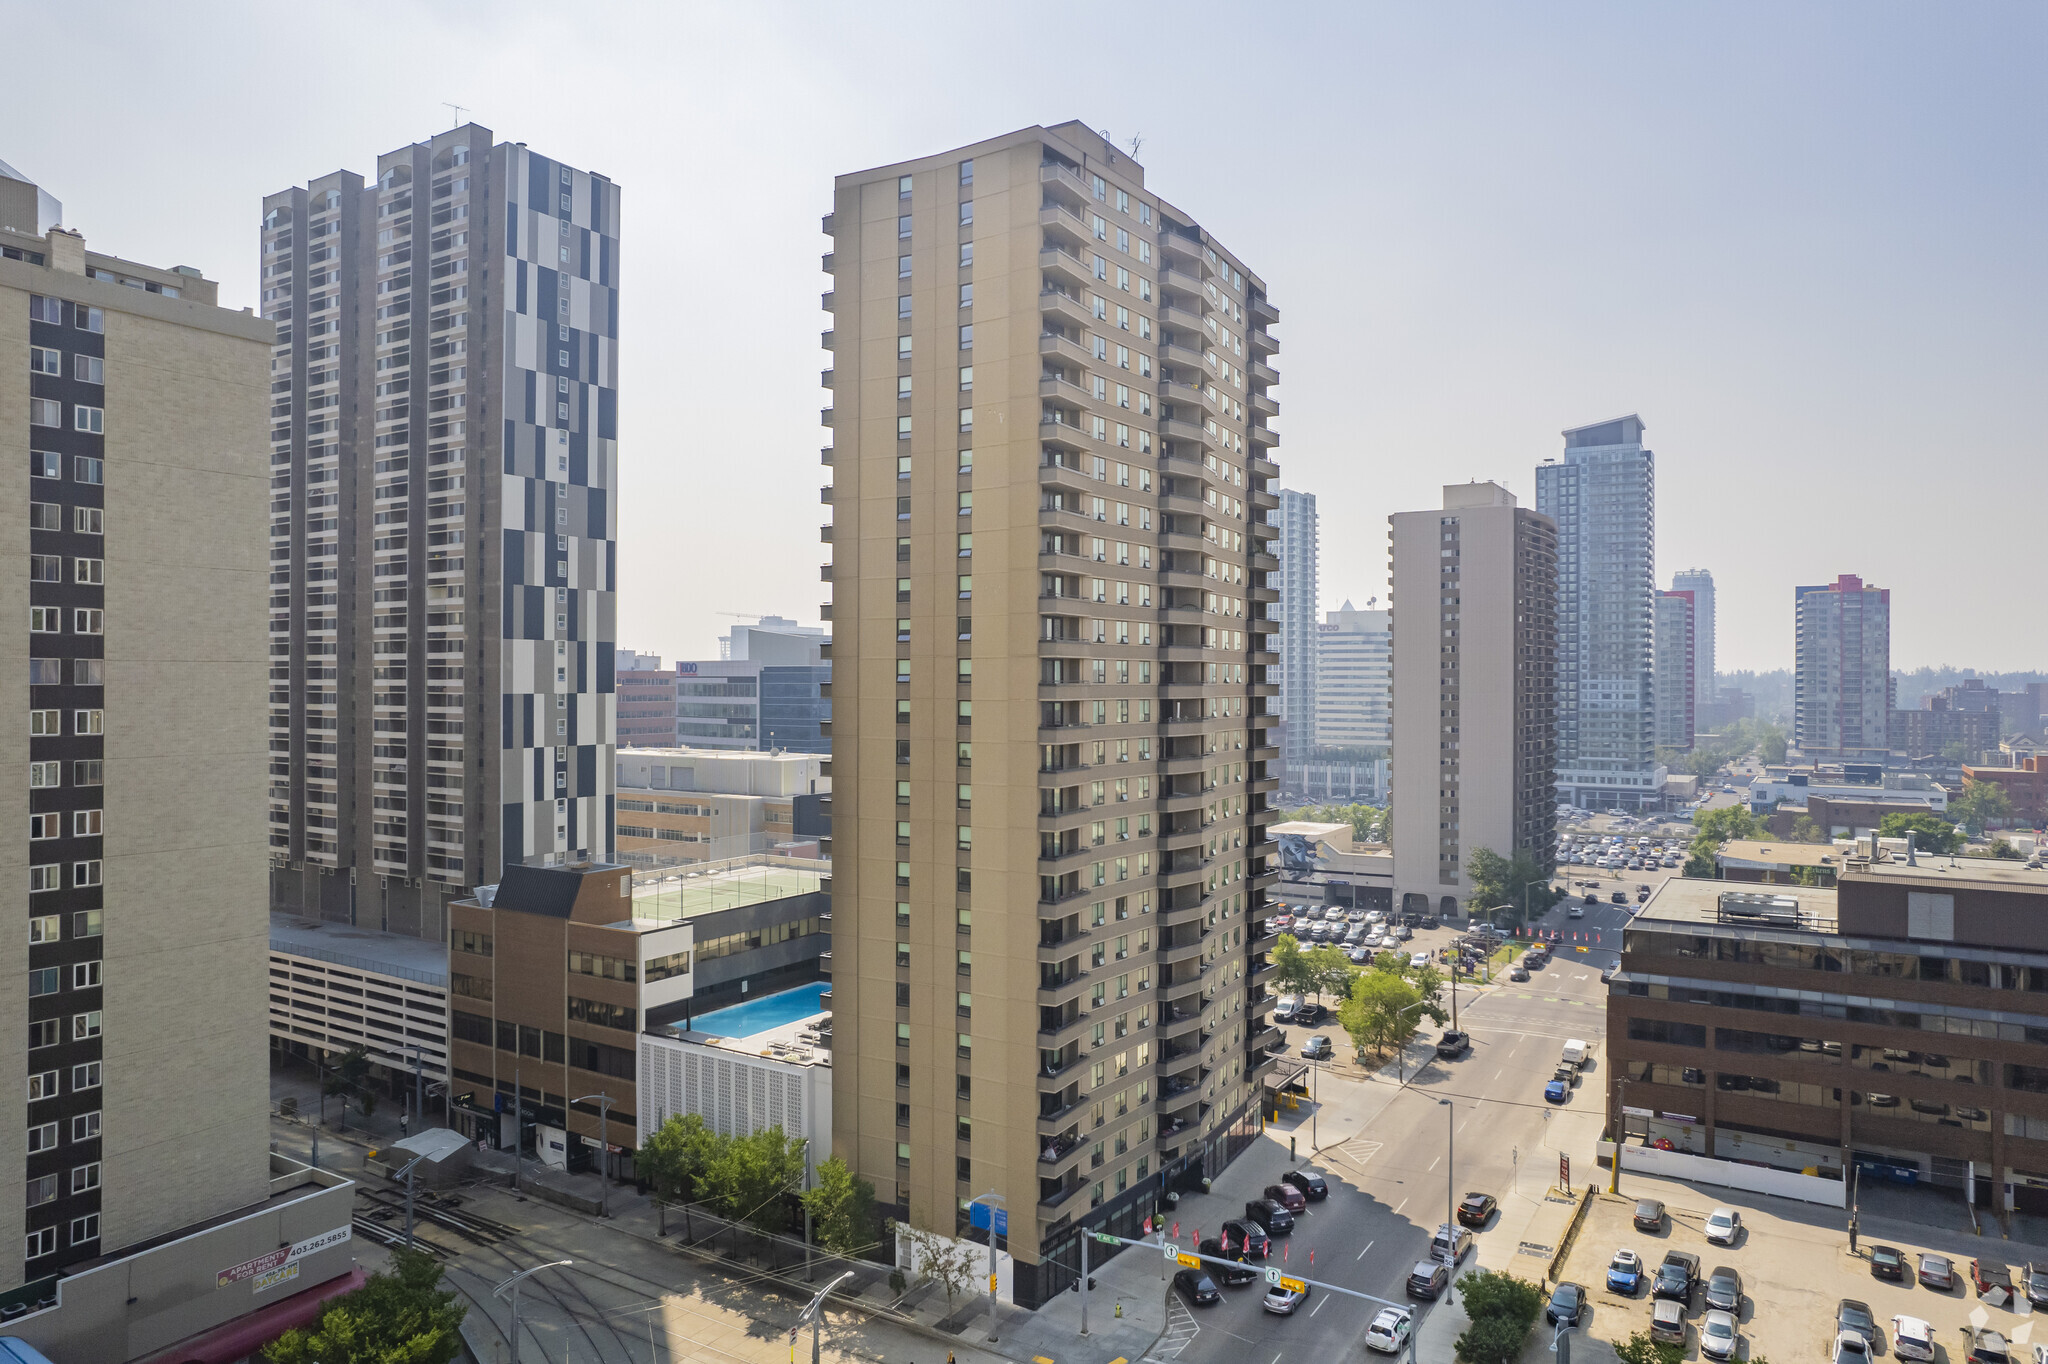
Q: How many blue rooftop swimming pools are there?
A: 1